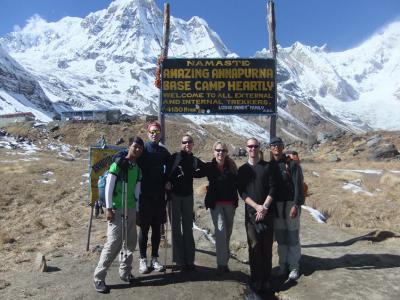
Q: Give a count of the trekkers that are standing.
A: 6